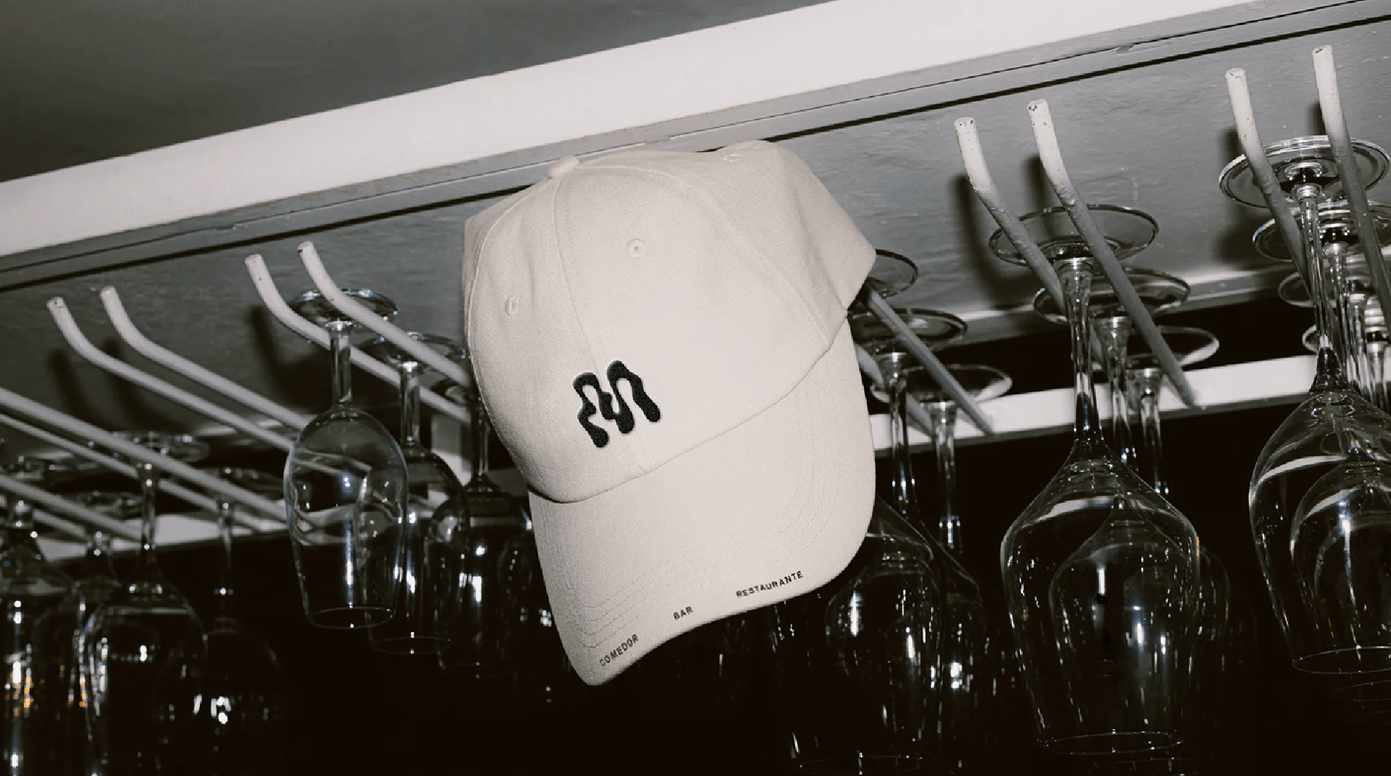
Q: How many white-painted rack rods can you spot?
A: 14